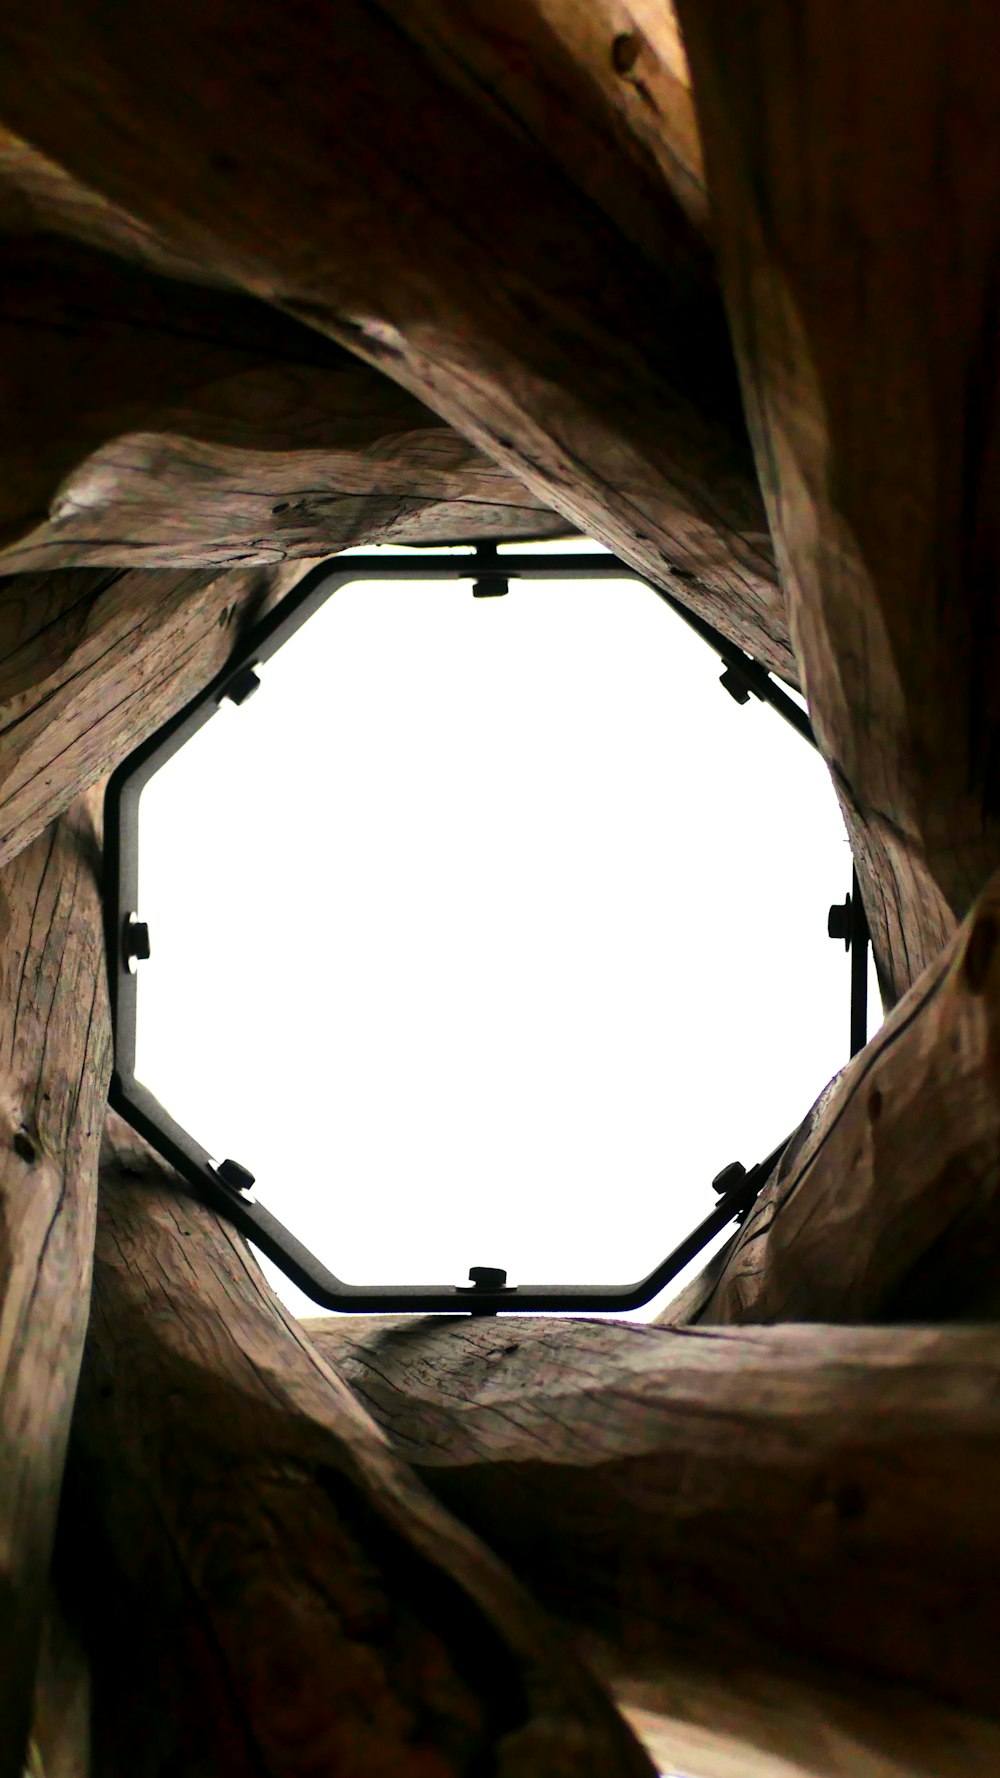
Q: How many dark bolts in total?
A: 8